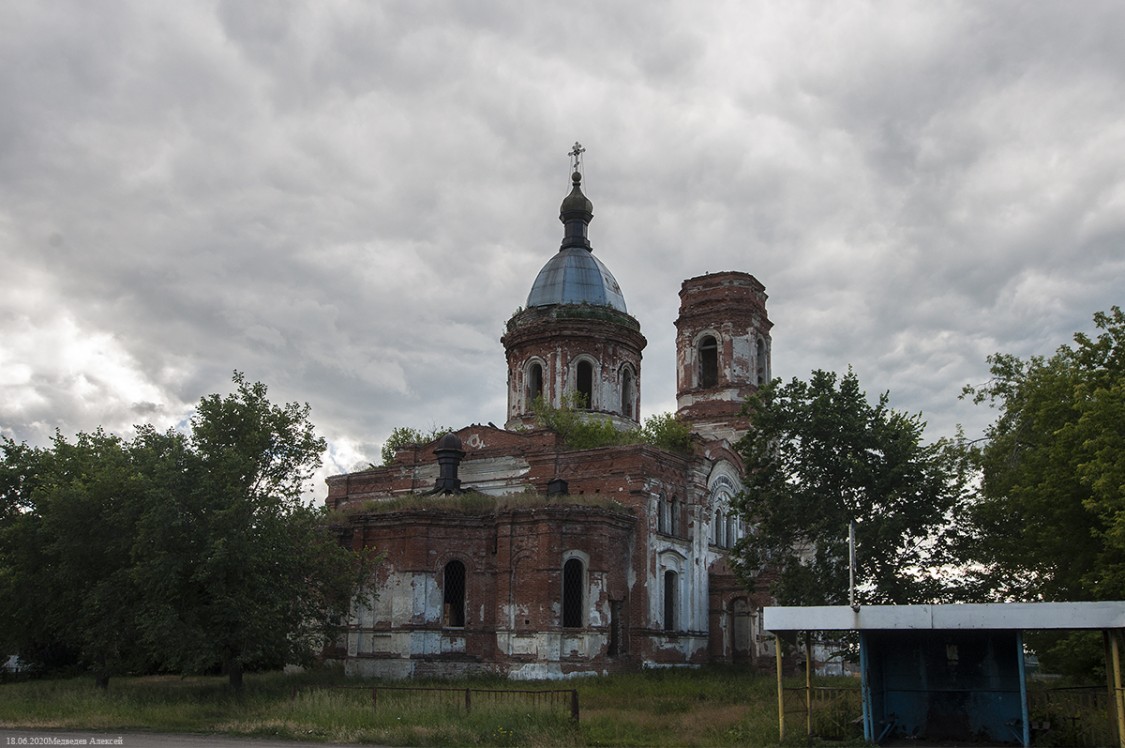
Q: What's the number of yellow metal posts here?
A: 4